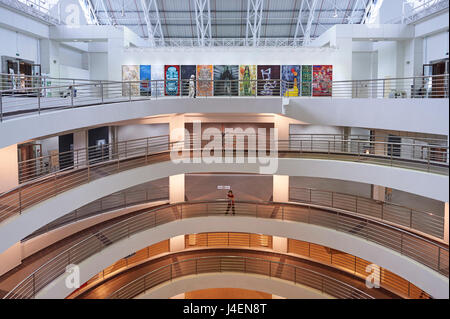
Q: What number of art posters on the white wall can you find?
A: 12